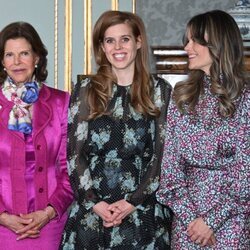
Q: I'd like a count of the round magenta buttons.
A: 3